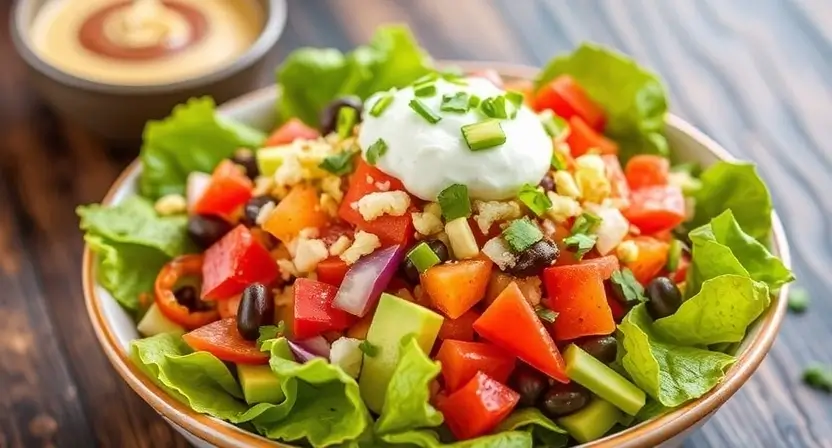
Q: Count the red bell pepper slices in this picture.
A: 1